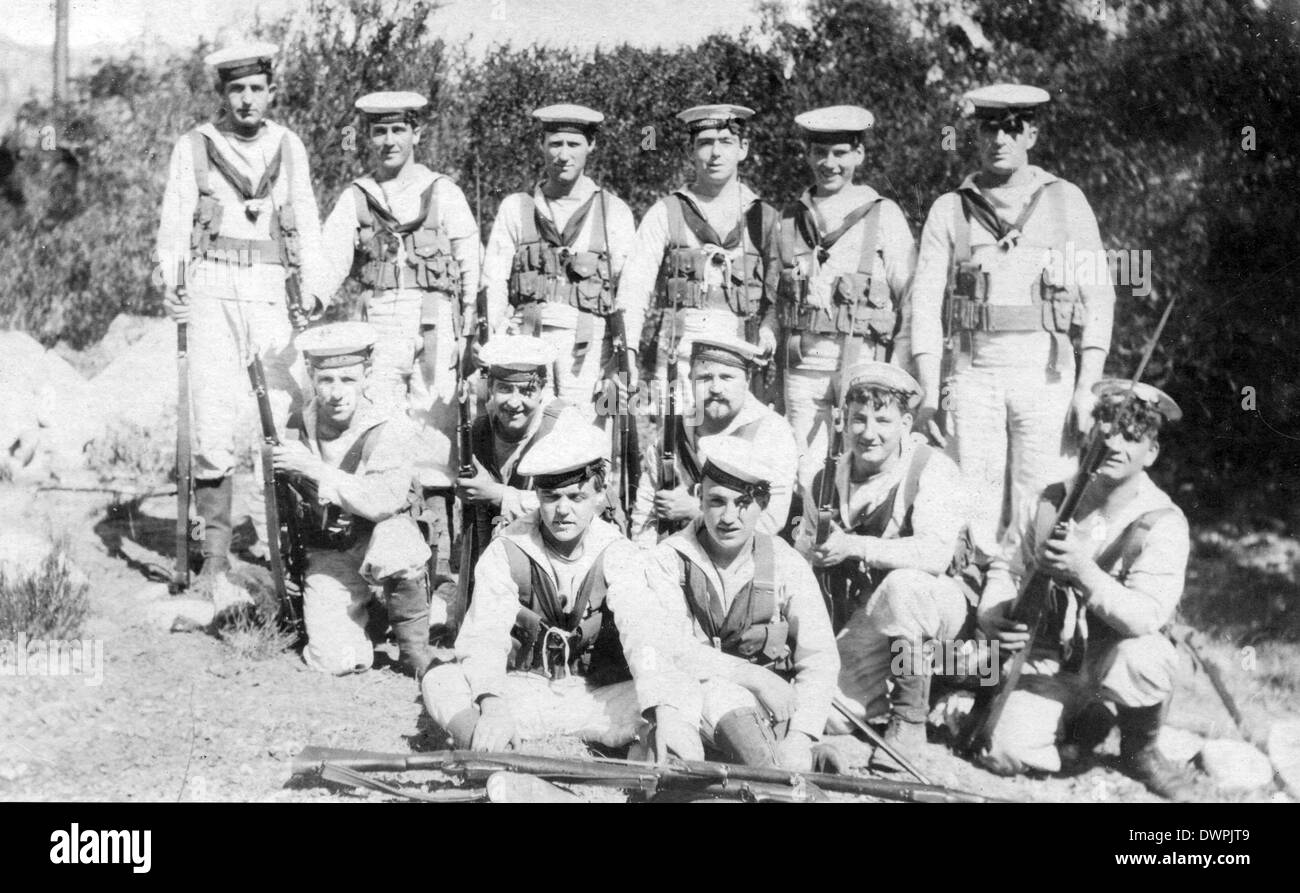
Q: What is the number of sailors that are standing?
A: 6